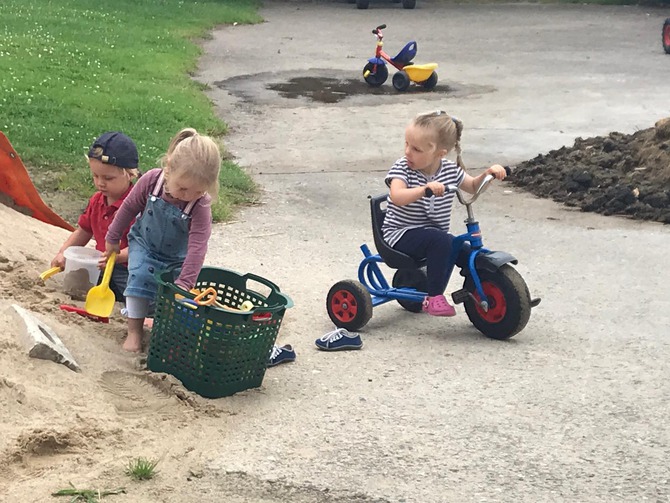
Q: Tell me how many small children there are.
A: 3